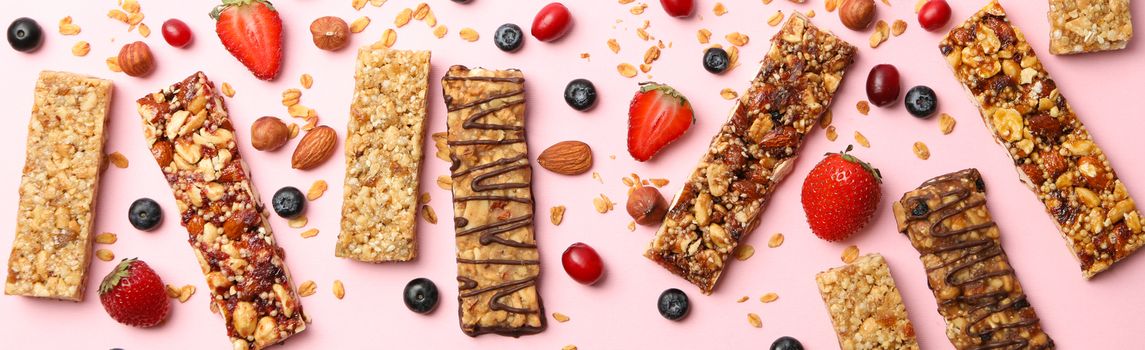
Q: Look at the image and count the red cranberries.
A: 6